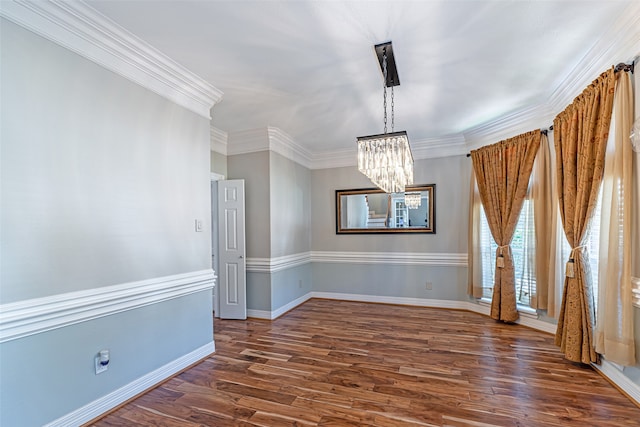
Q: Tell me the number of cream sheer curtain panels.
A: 4